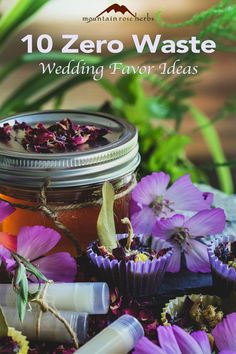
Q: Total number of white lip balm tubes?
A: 3